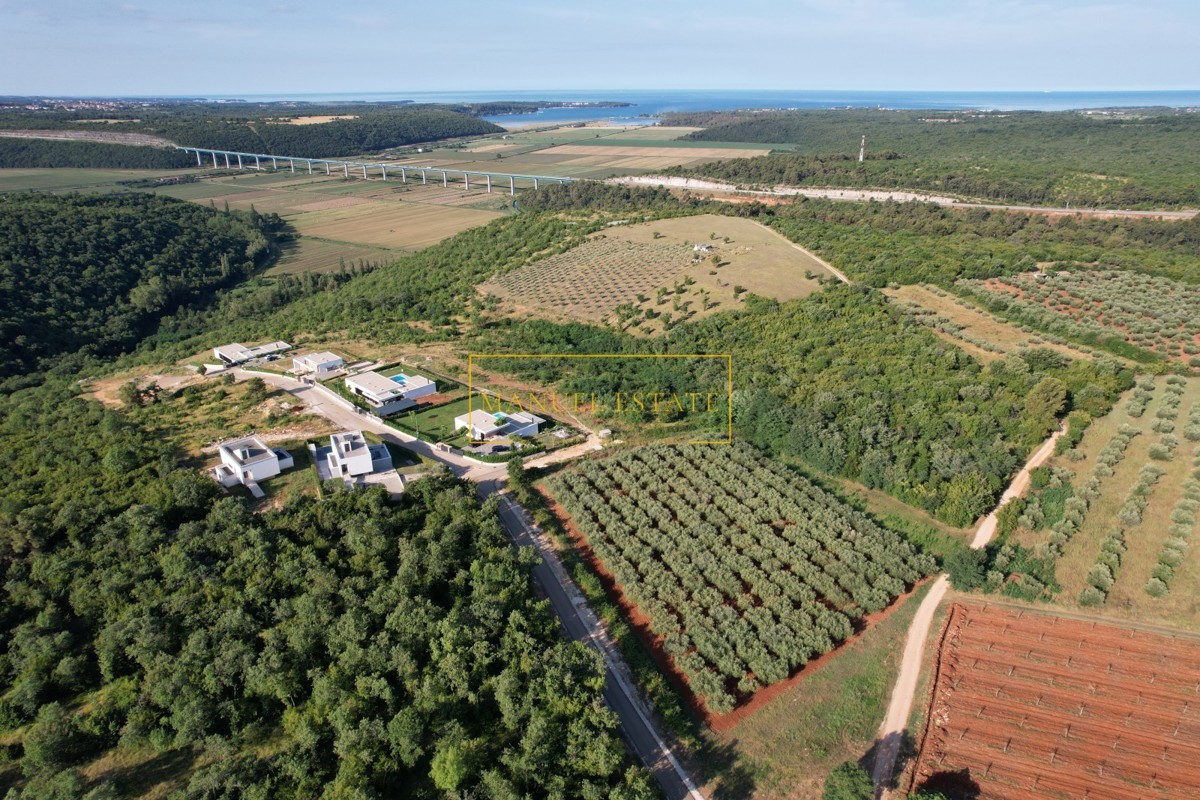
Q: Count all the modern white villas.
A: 6